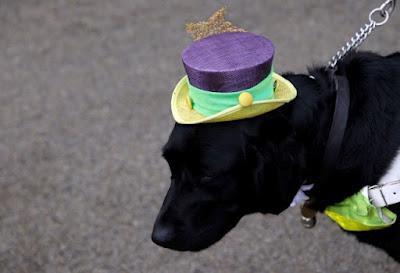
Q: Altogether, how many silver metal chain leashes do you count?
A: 1